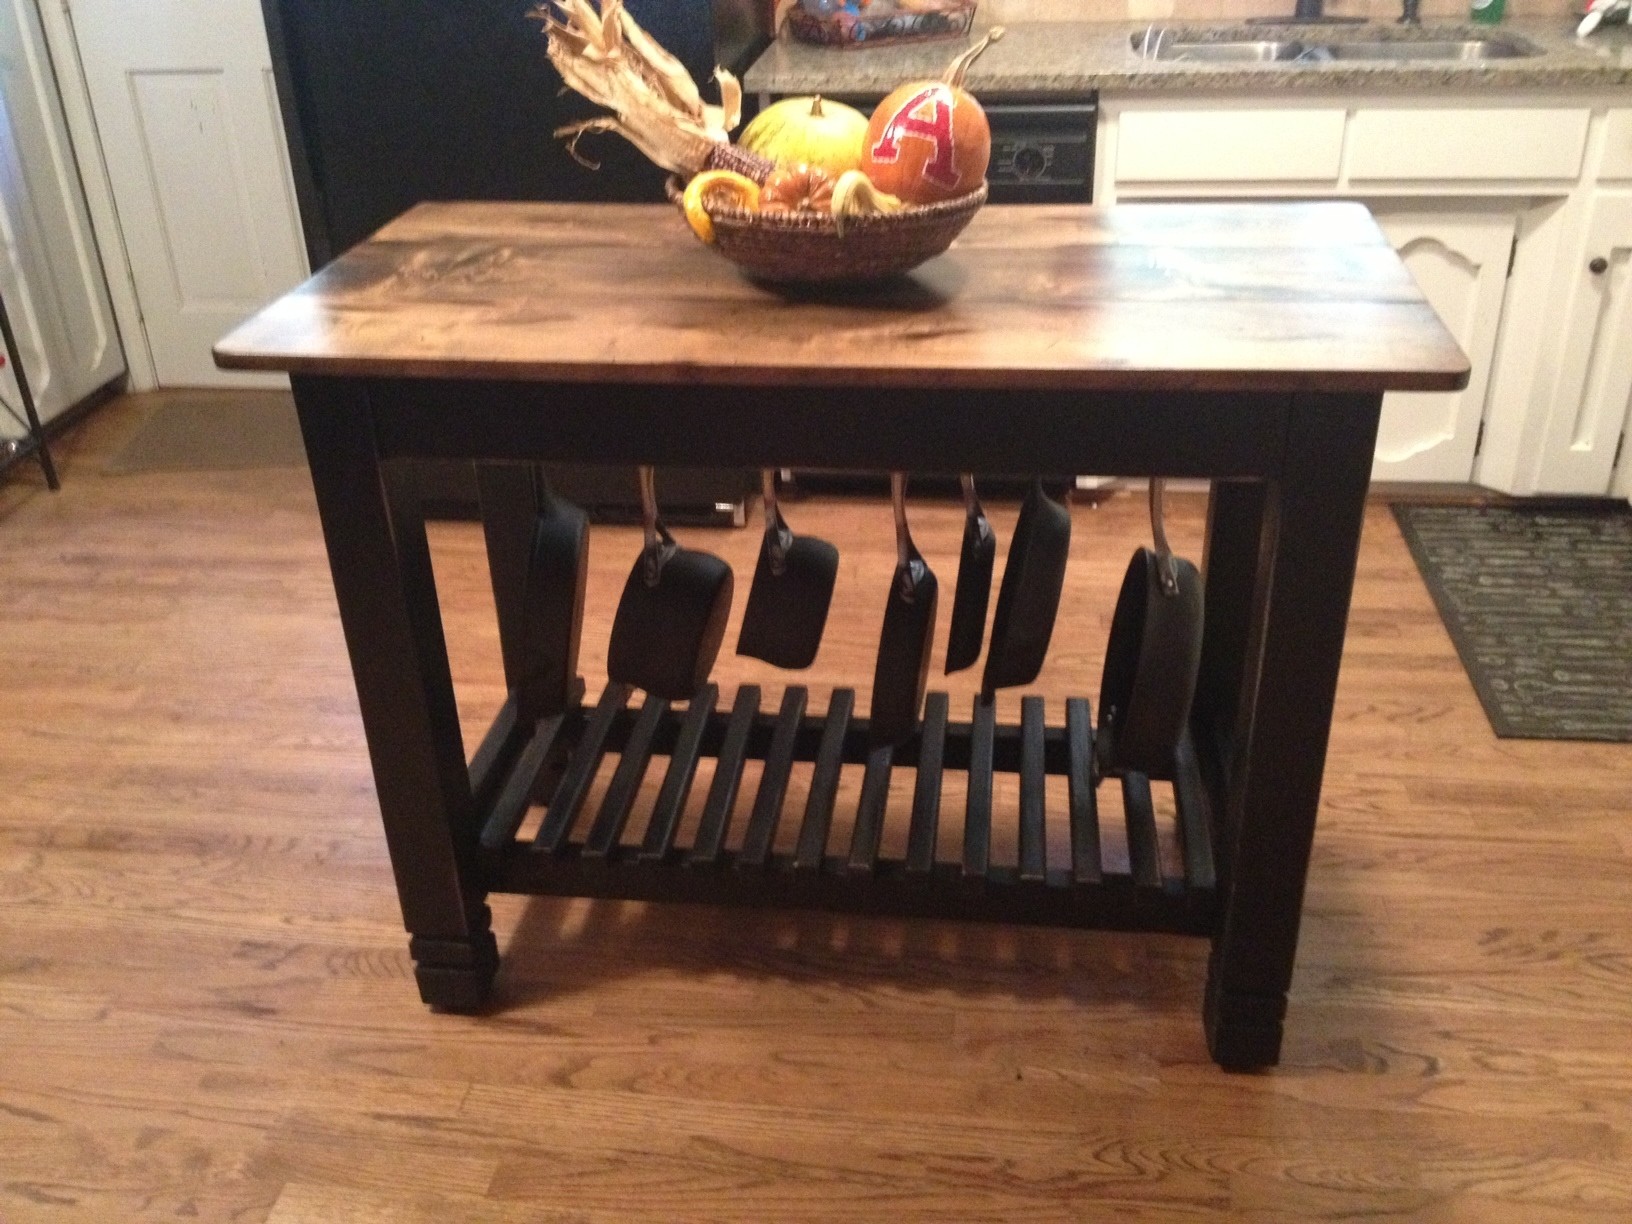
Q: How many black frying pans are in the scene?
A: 7